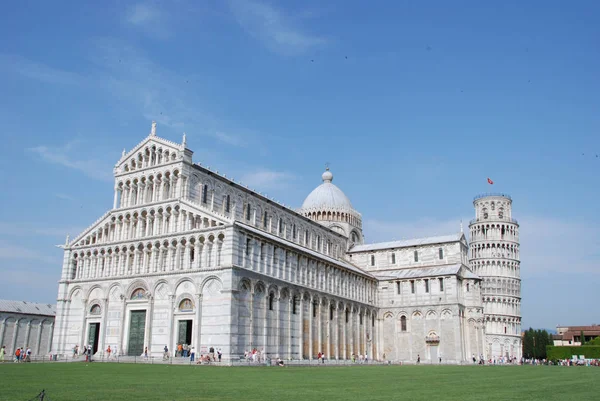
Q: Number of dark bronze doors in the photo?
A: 3